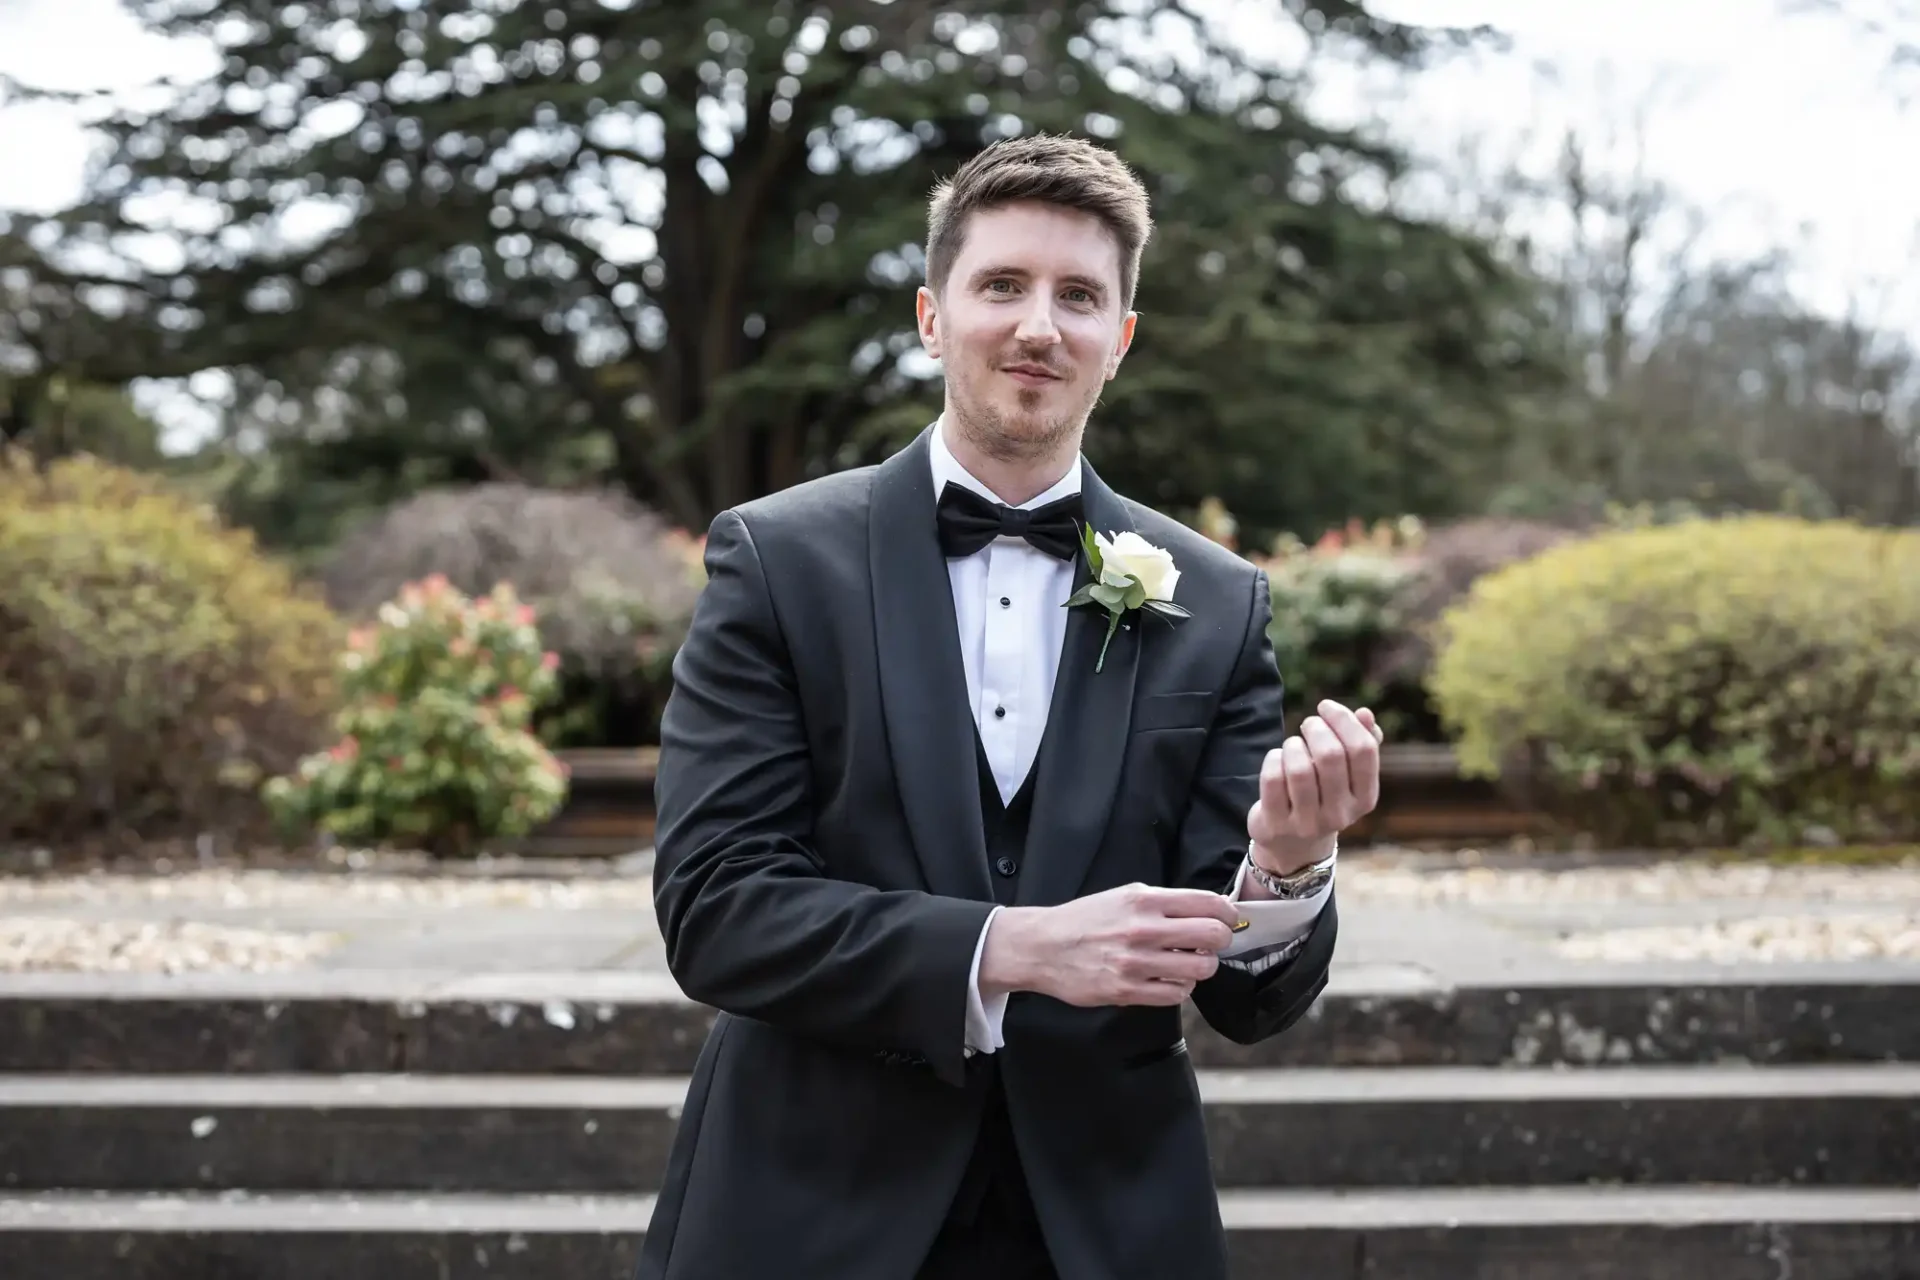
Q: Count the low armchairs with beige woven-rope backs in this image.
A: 0